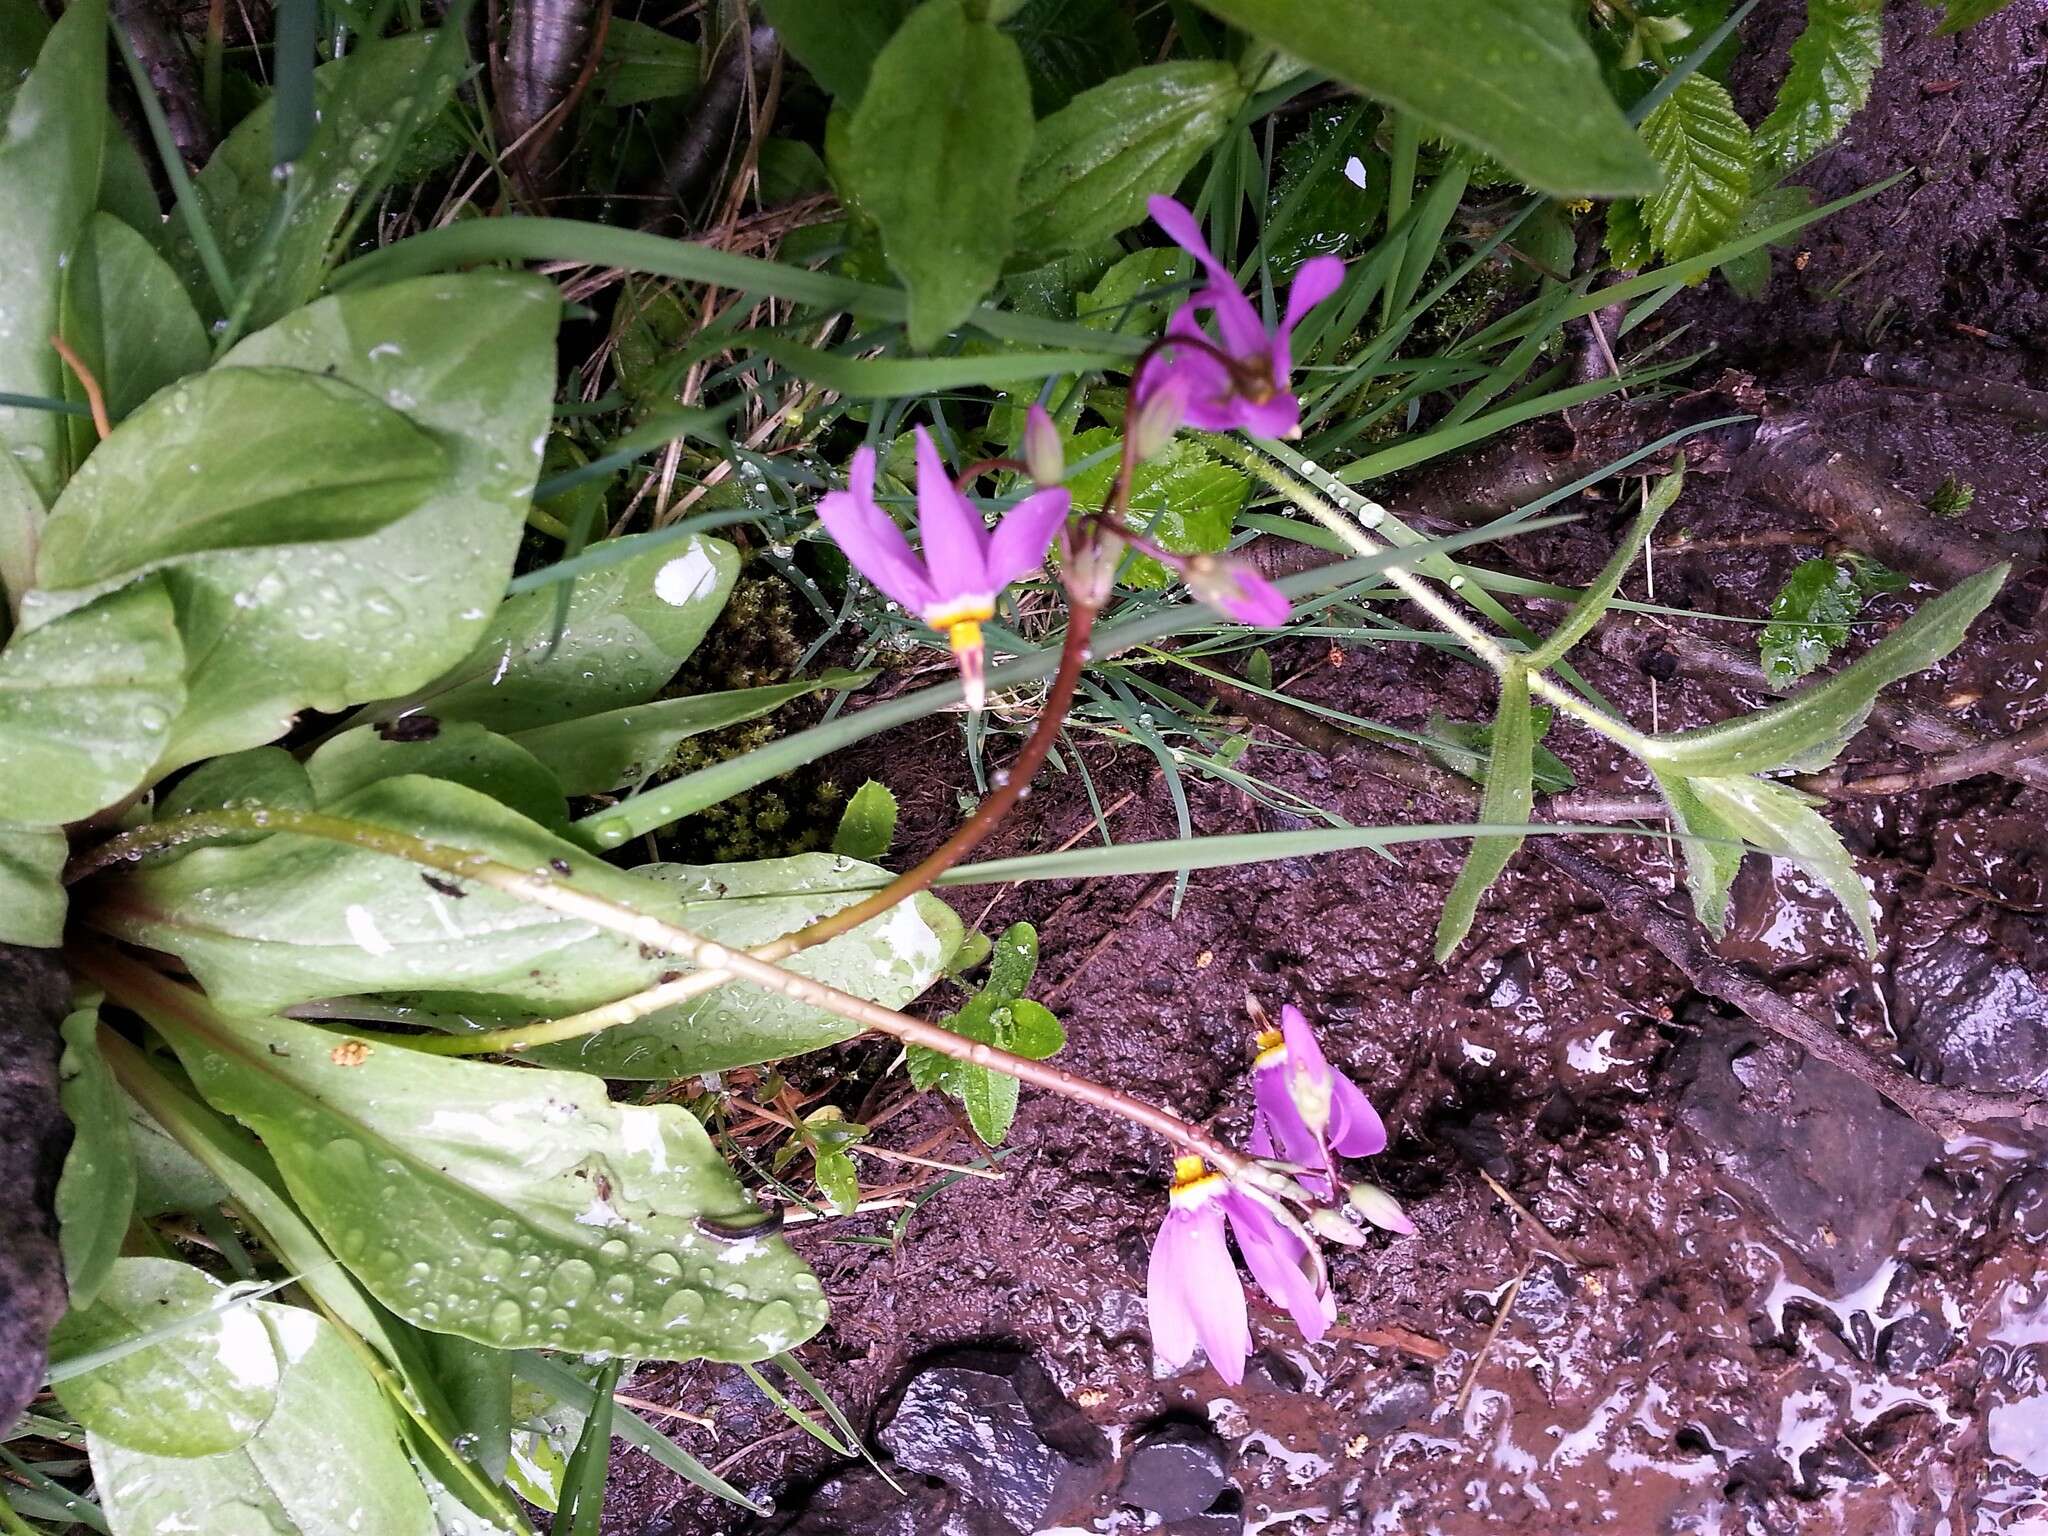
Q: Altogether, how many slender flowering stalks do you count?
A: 2